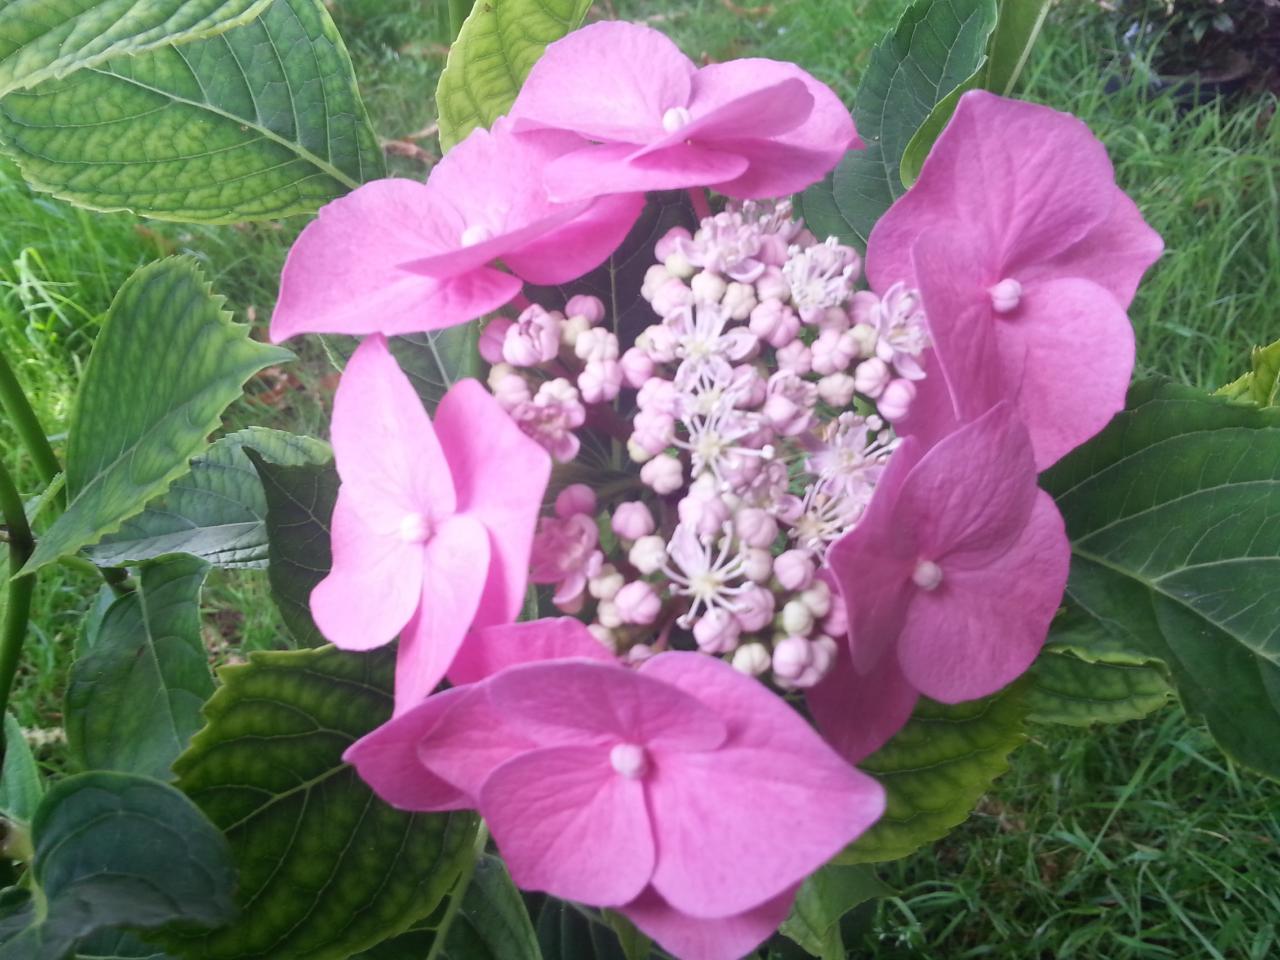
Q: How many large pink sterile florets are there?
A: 6